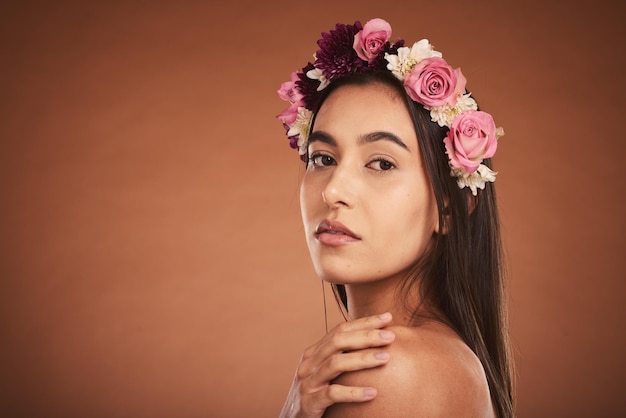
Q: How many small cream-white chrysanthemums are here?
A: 5